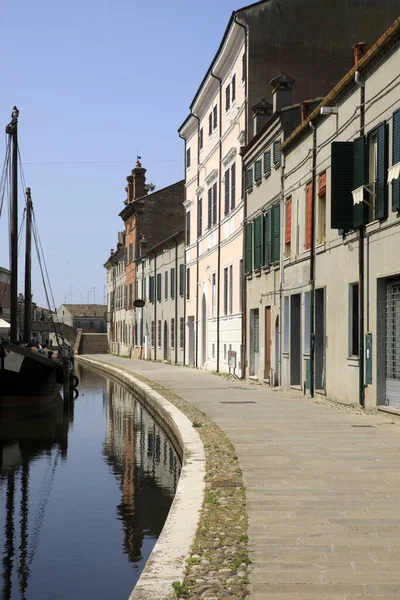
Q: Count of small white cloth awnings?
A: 2